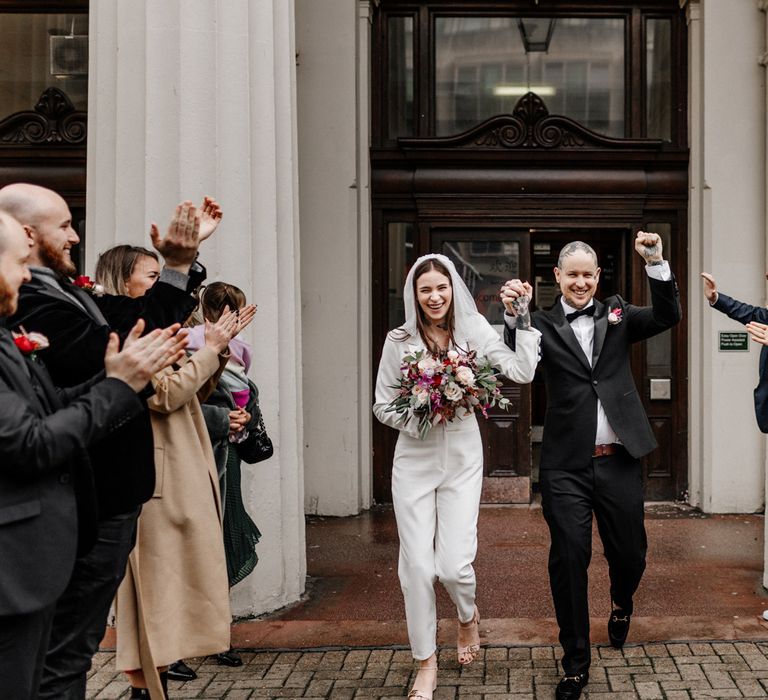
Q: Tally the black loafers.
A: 2